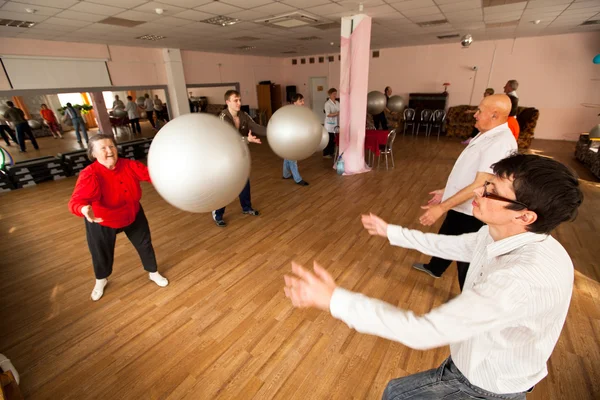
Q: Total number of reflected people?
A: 8